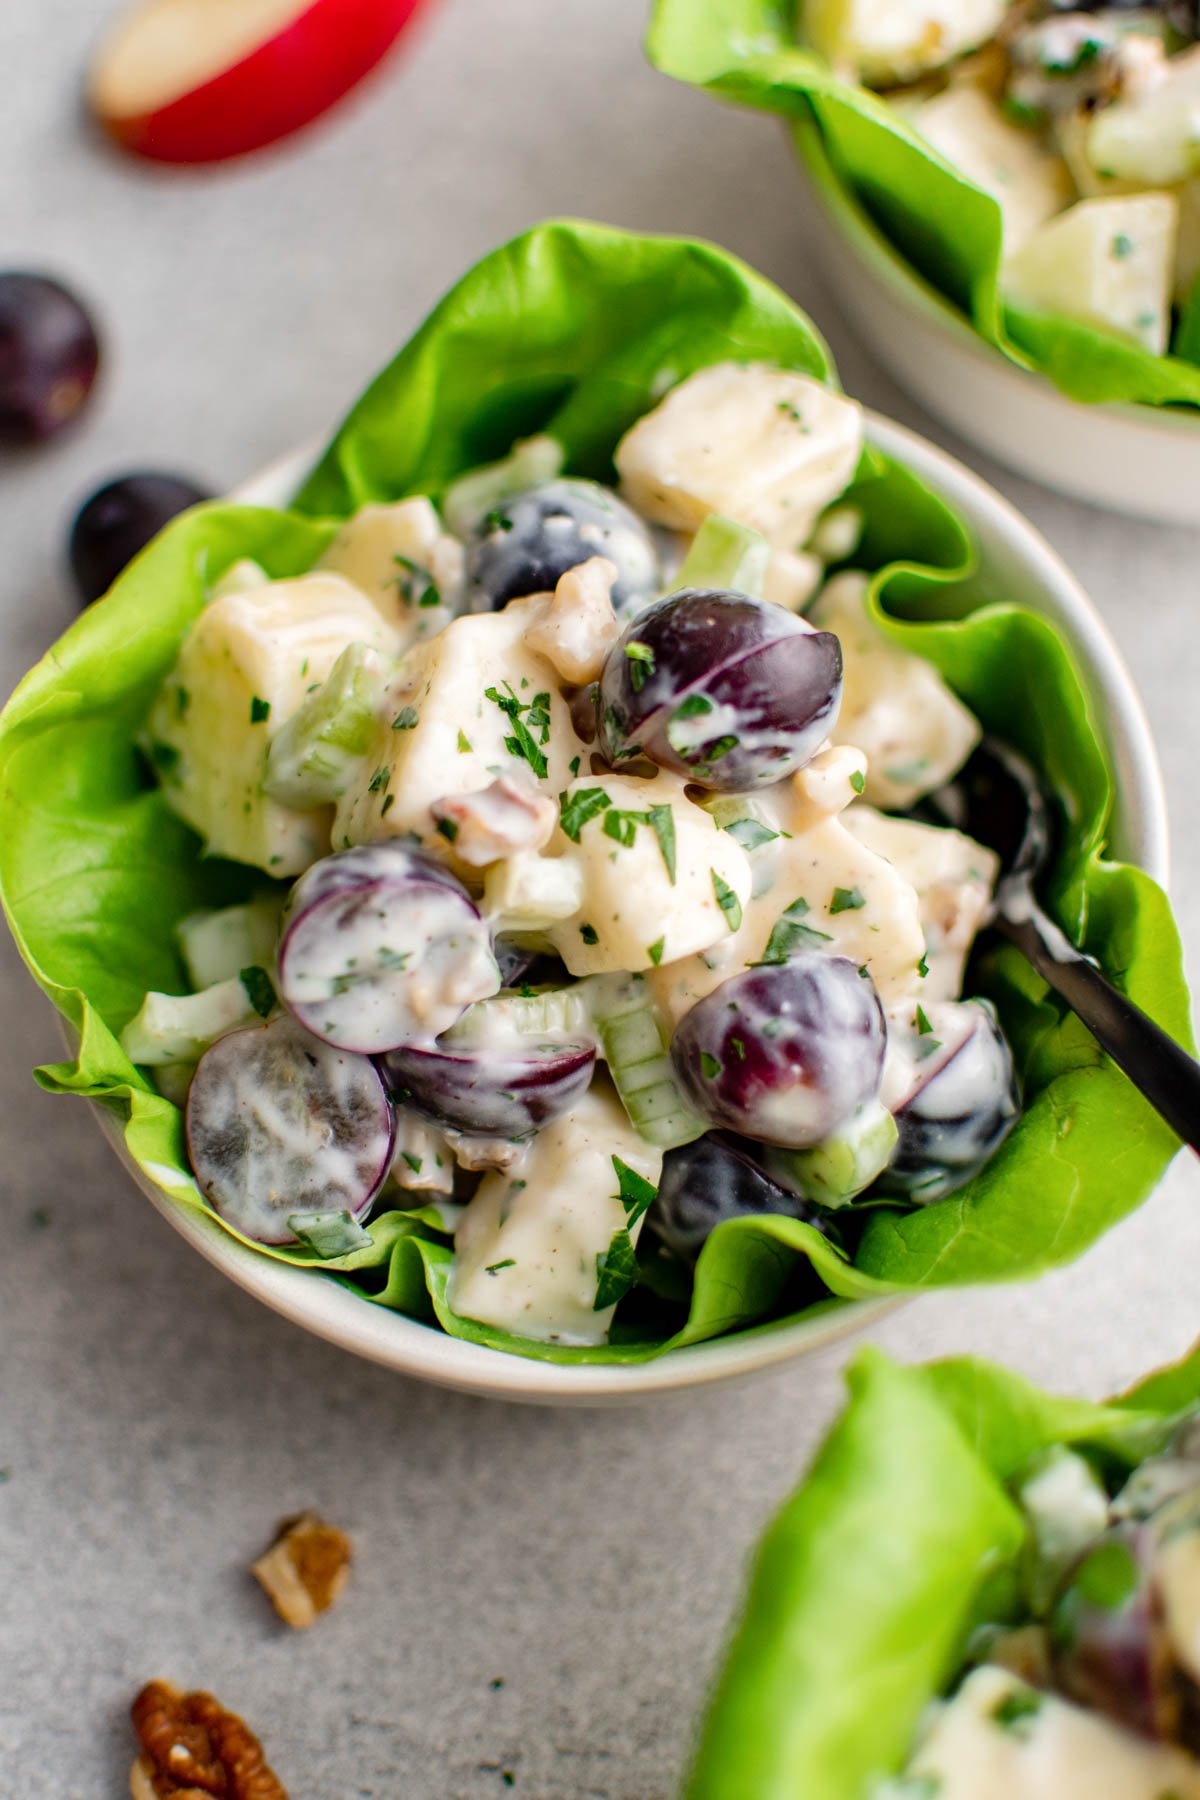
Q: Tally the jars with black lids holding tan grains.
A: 0